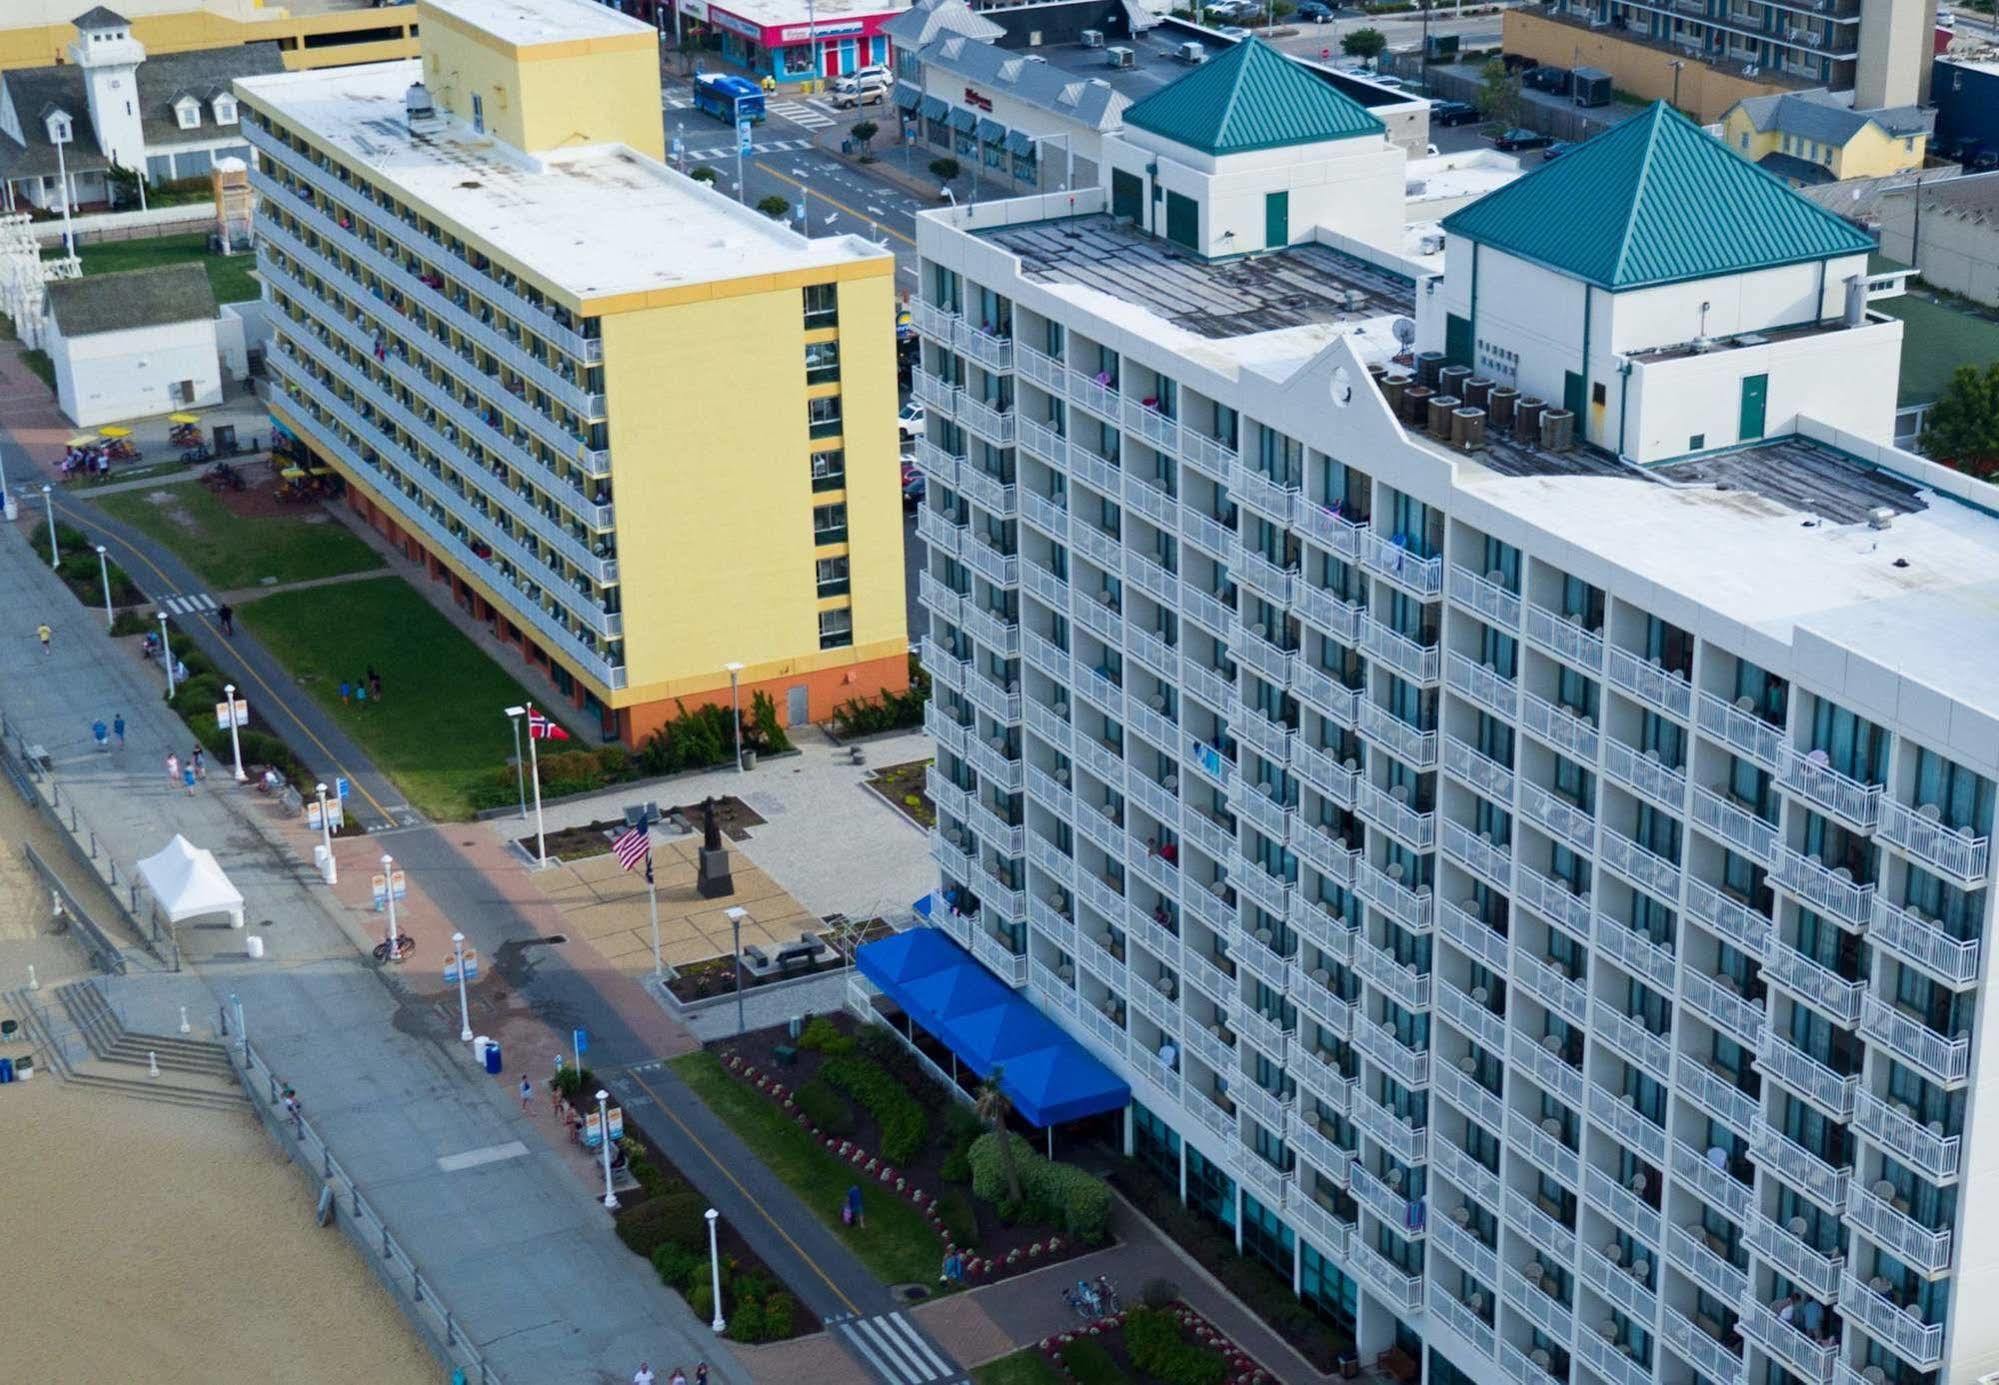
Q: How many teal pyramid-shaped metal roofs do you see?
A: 2